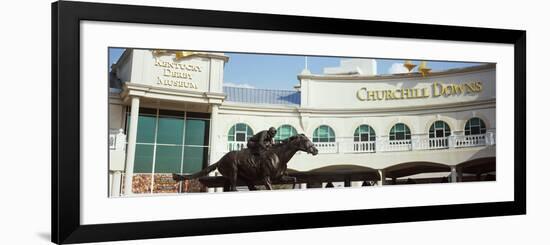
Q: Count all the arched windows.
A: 7